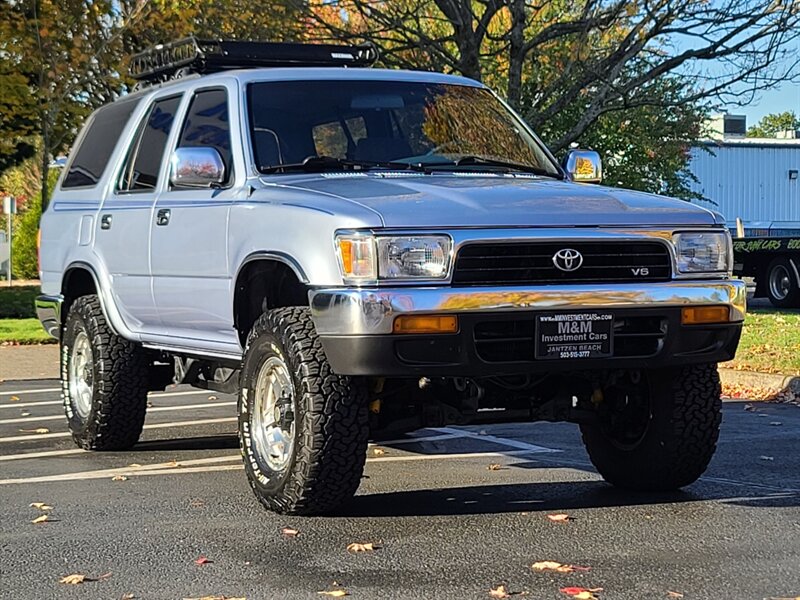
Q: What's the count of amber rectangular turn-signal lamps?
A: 2